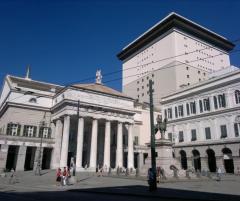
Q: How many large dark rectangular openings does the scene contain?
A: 3